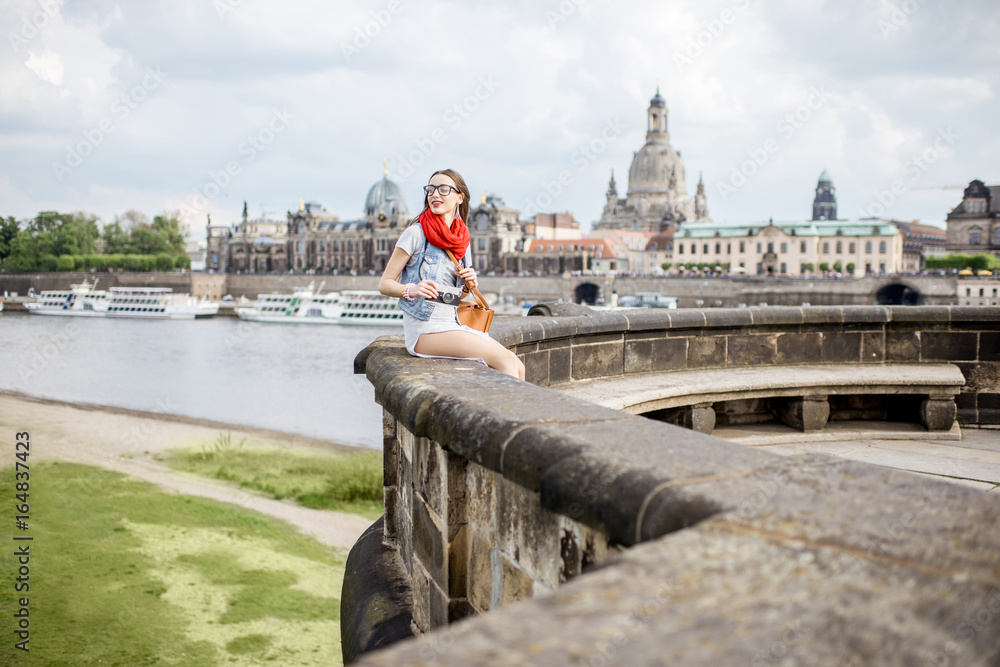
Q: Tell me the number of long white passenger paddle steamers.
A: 2